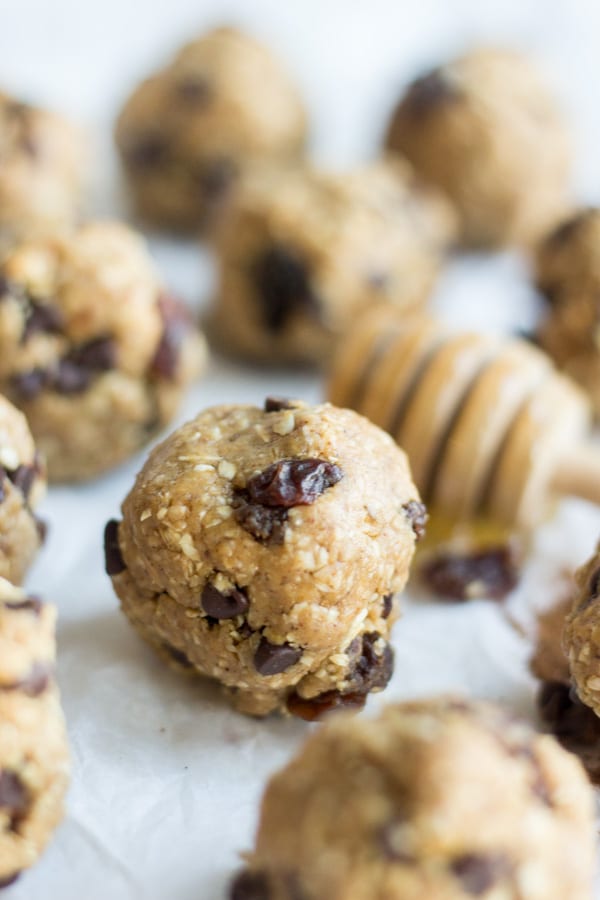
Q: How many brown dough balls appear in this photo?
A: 11